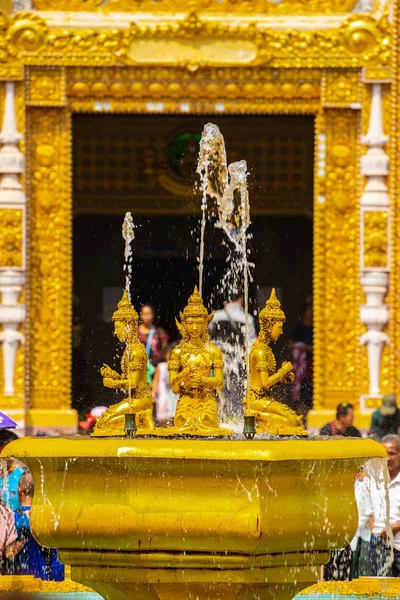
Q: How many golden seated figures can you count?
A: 3